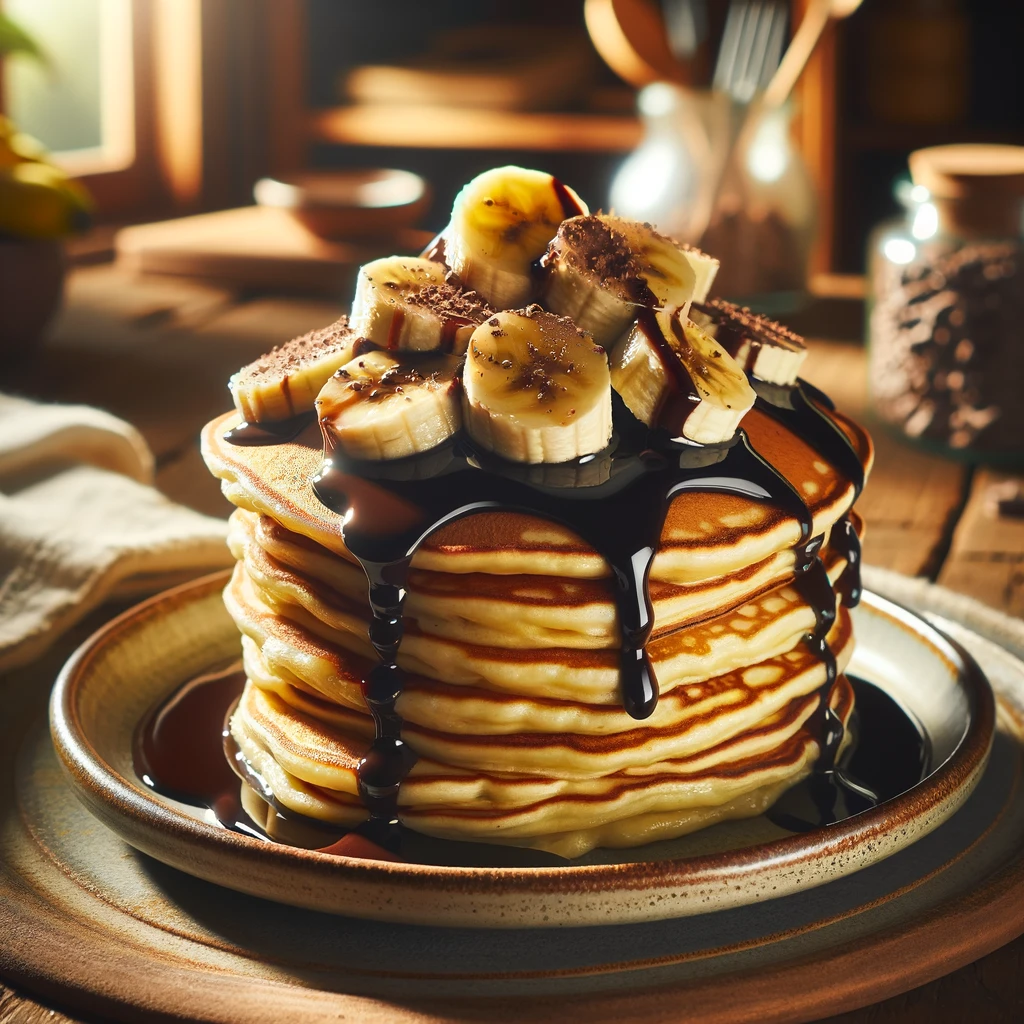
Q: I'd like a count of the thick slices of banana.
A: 9